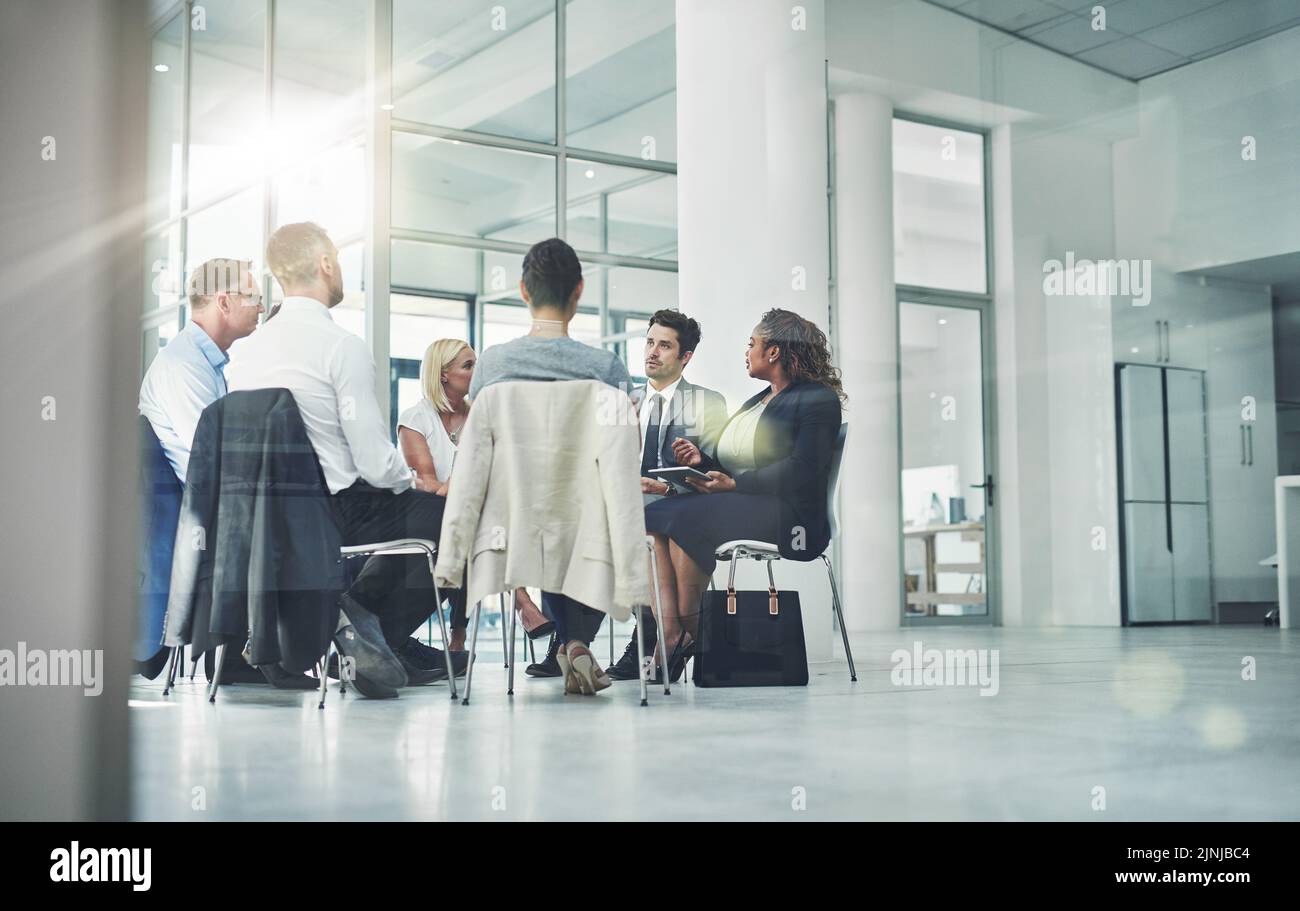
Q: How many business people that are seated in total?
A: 6